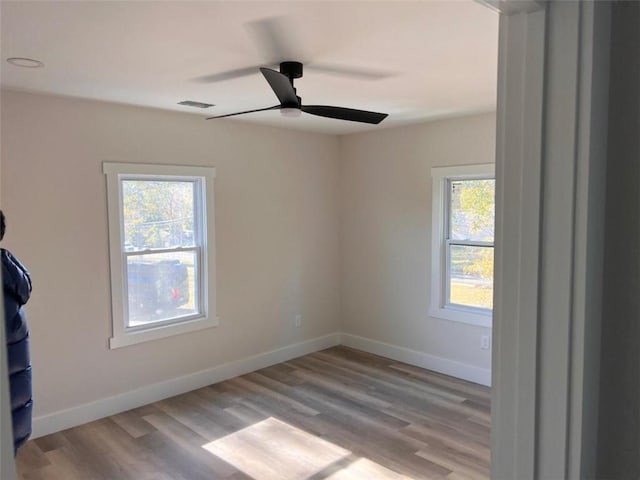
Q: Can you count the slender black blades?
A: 3